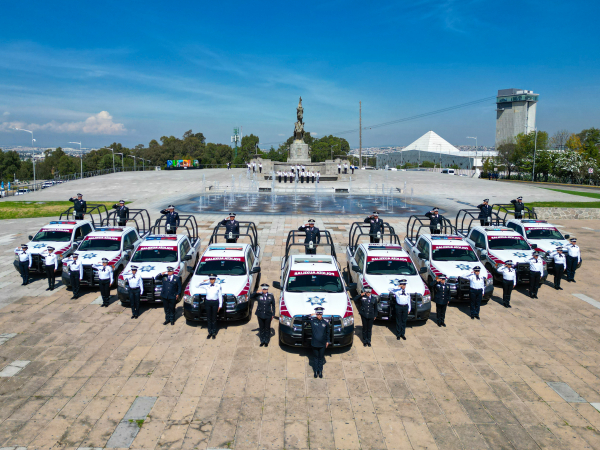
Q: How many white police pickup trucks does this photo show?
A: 9